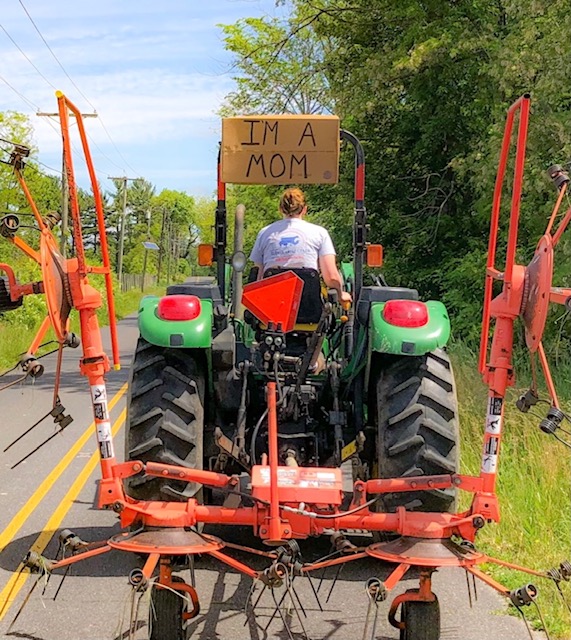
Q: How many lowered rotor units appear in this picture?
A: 2